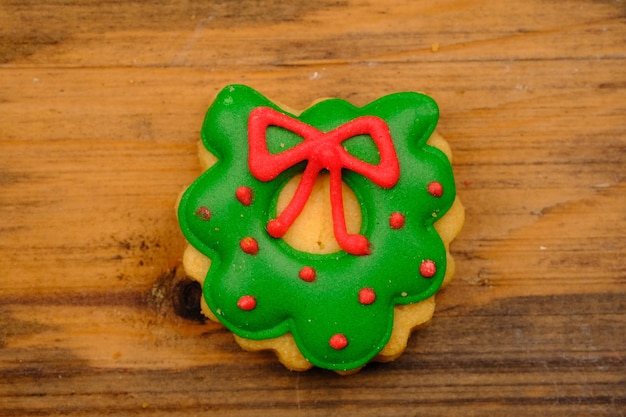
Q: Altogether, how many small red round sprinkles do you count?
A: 10